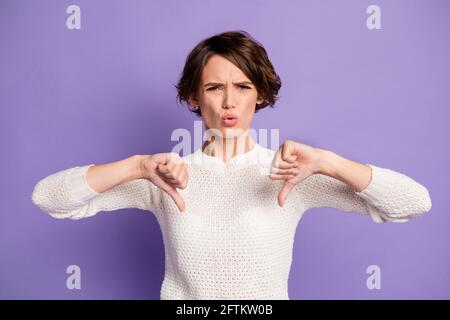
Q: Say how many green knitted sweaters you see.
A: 0